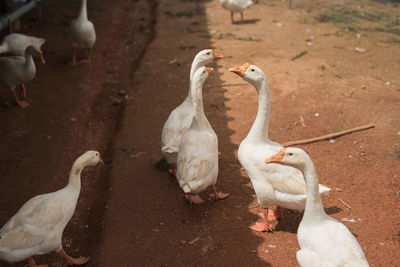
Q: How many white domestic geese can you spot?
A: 9